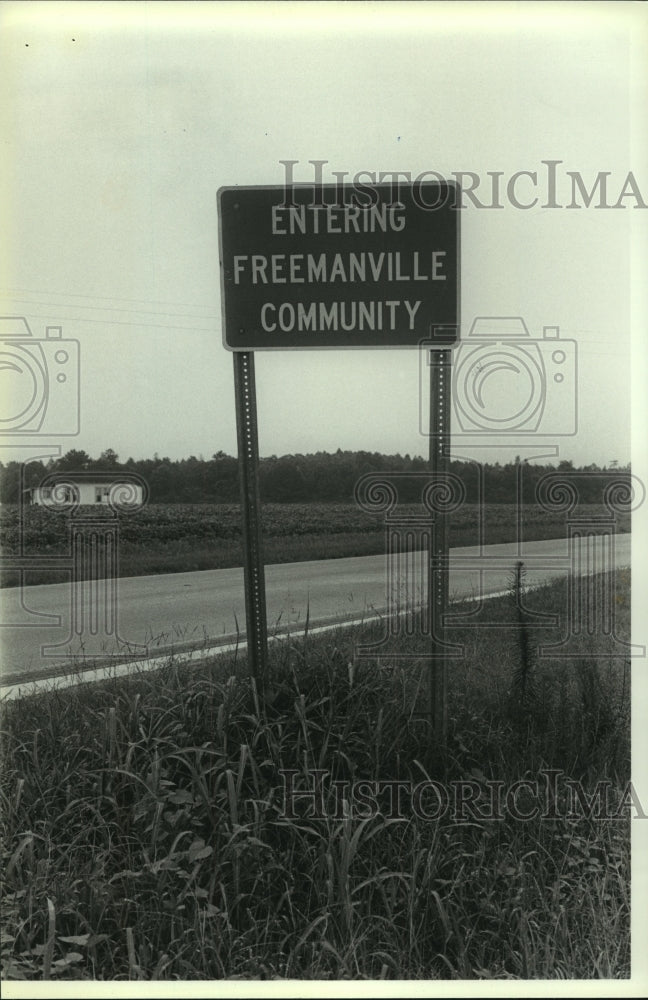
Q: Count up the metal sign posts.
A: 2